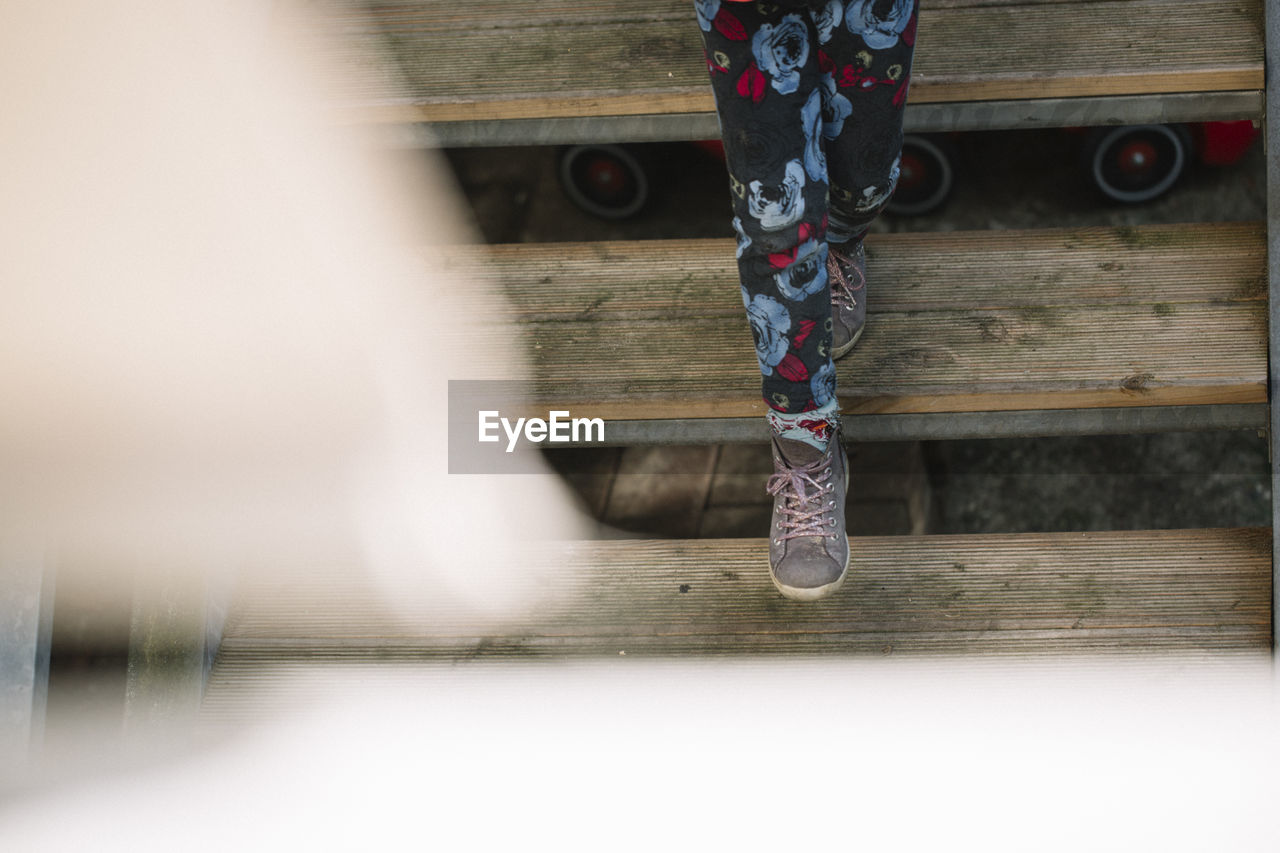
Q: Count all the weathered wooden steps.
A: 3